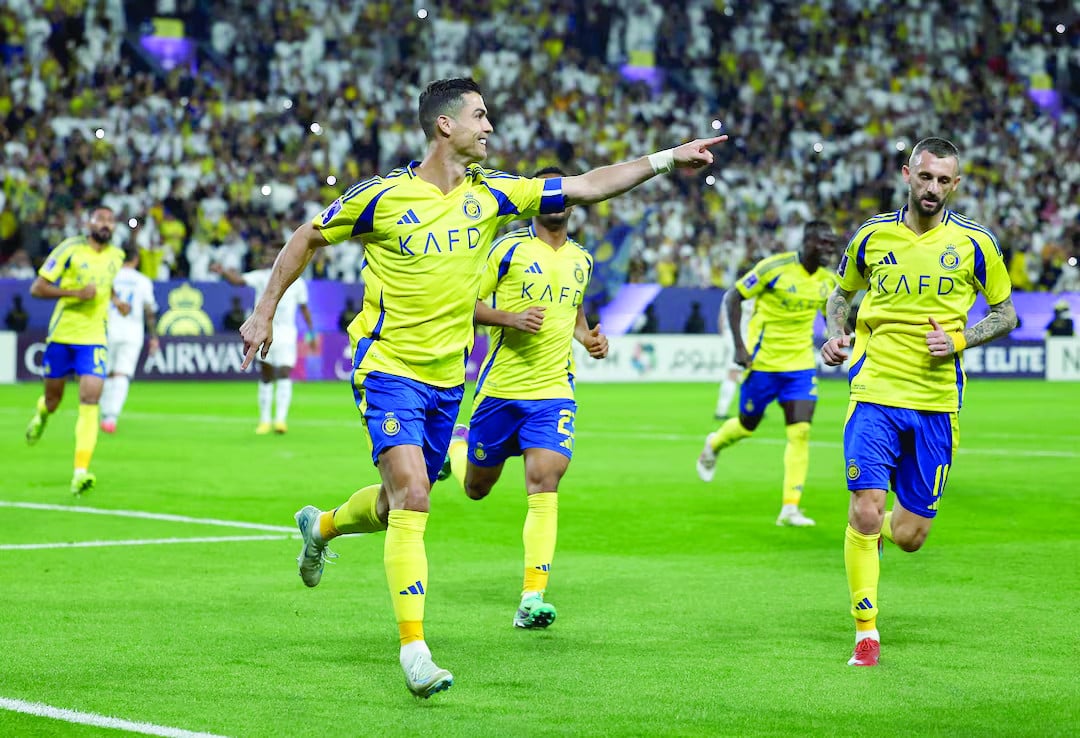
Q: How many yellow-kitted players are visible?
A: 5